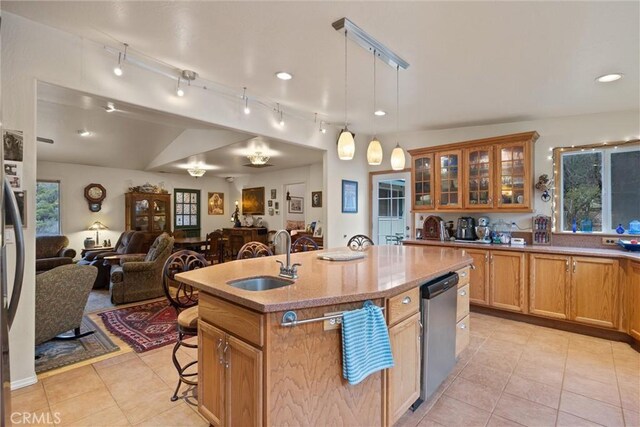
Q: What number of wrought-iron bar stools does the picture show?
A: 4